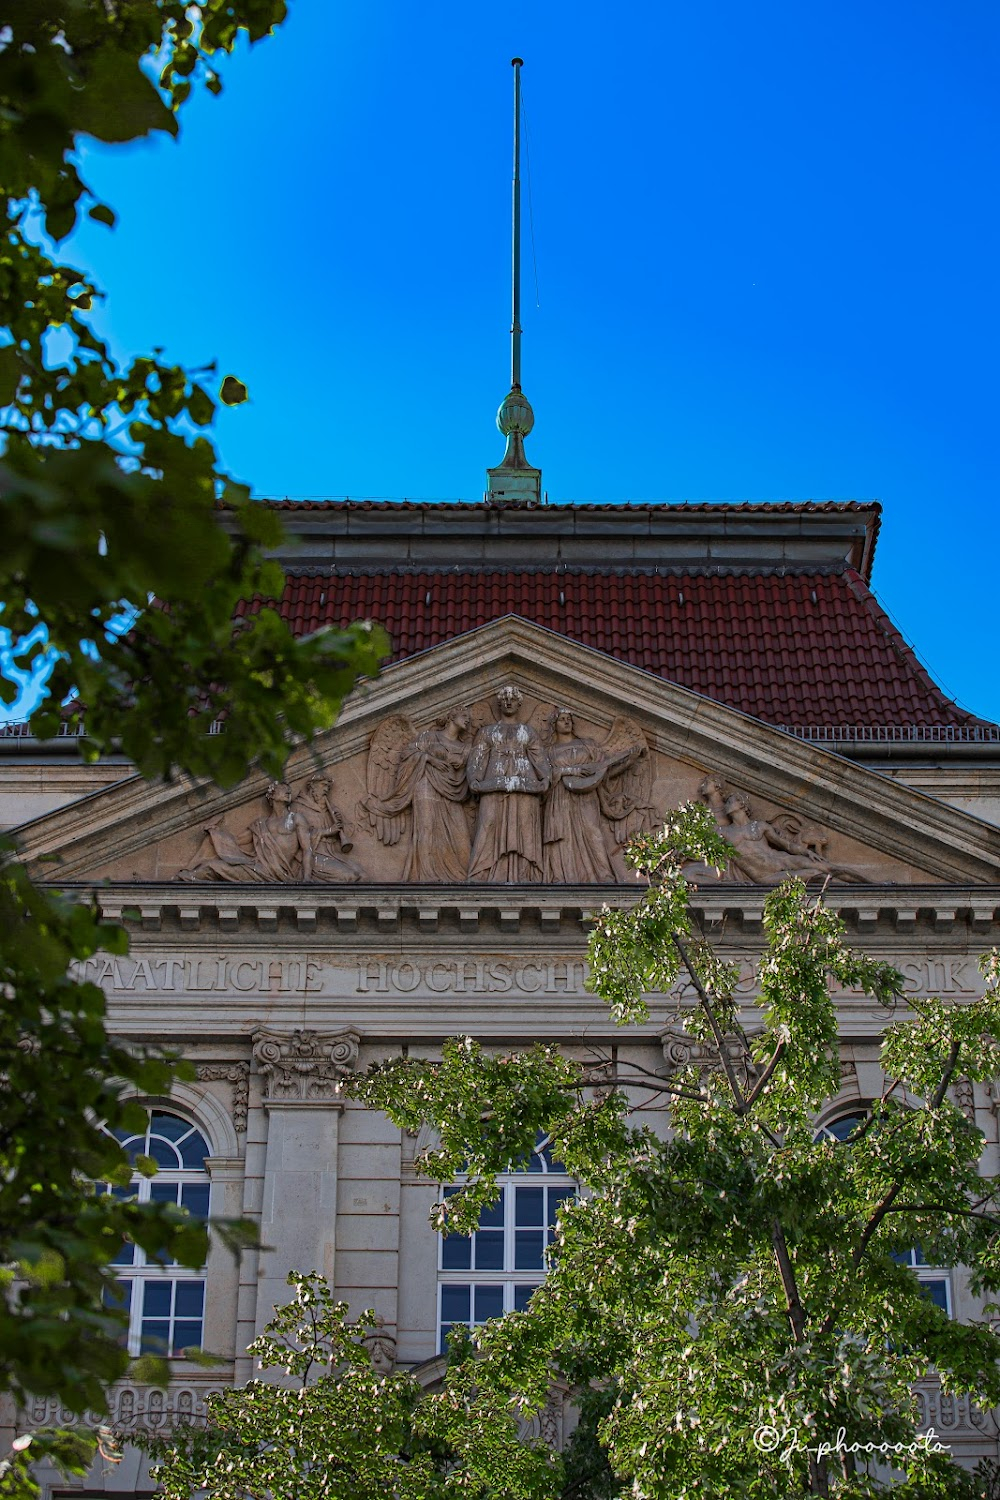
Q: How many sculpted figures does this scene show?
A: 7